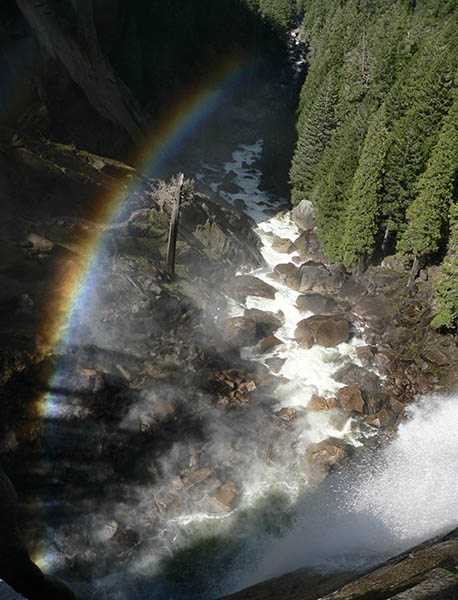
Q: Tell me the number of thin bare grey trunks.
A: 1